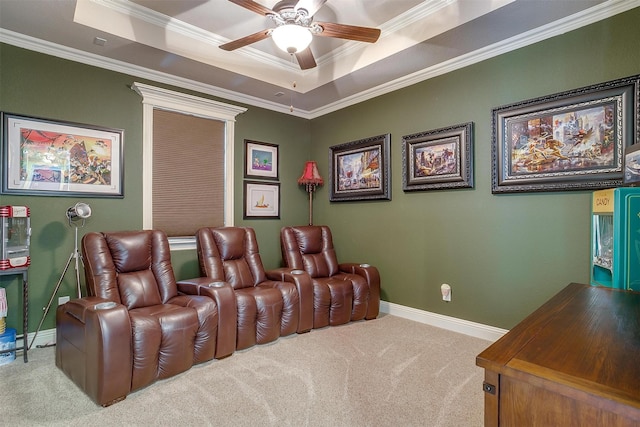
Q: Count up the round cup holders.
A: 4